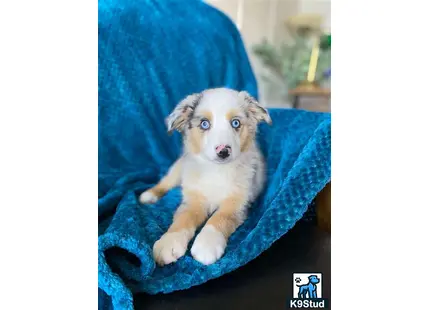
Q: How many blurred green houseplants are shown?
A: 1